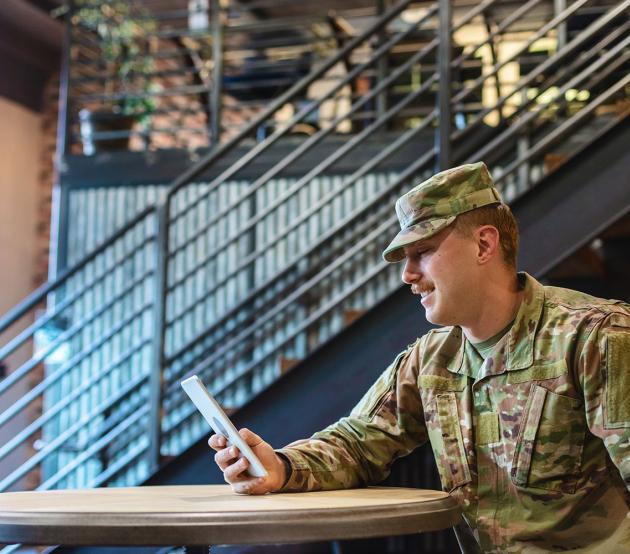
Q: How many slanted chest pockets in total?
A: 2